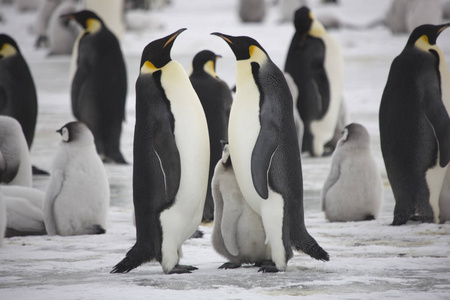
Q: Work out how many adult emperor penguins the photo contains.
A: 7